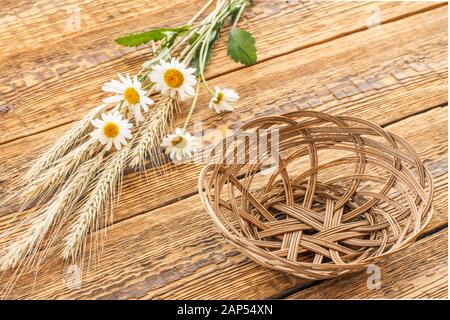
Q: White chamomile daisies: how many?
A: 5